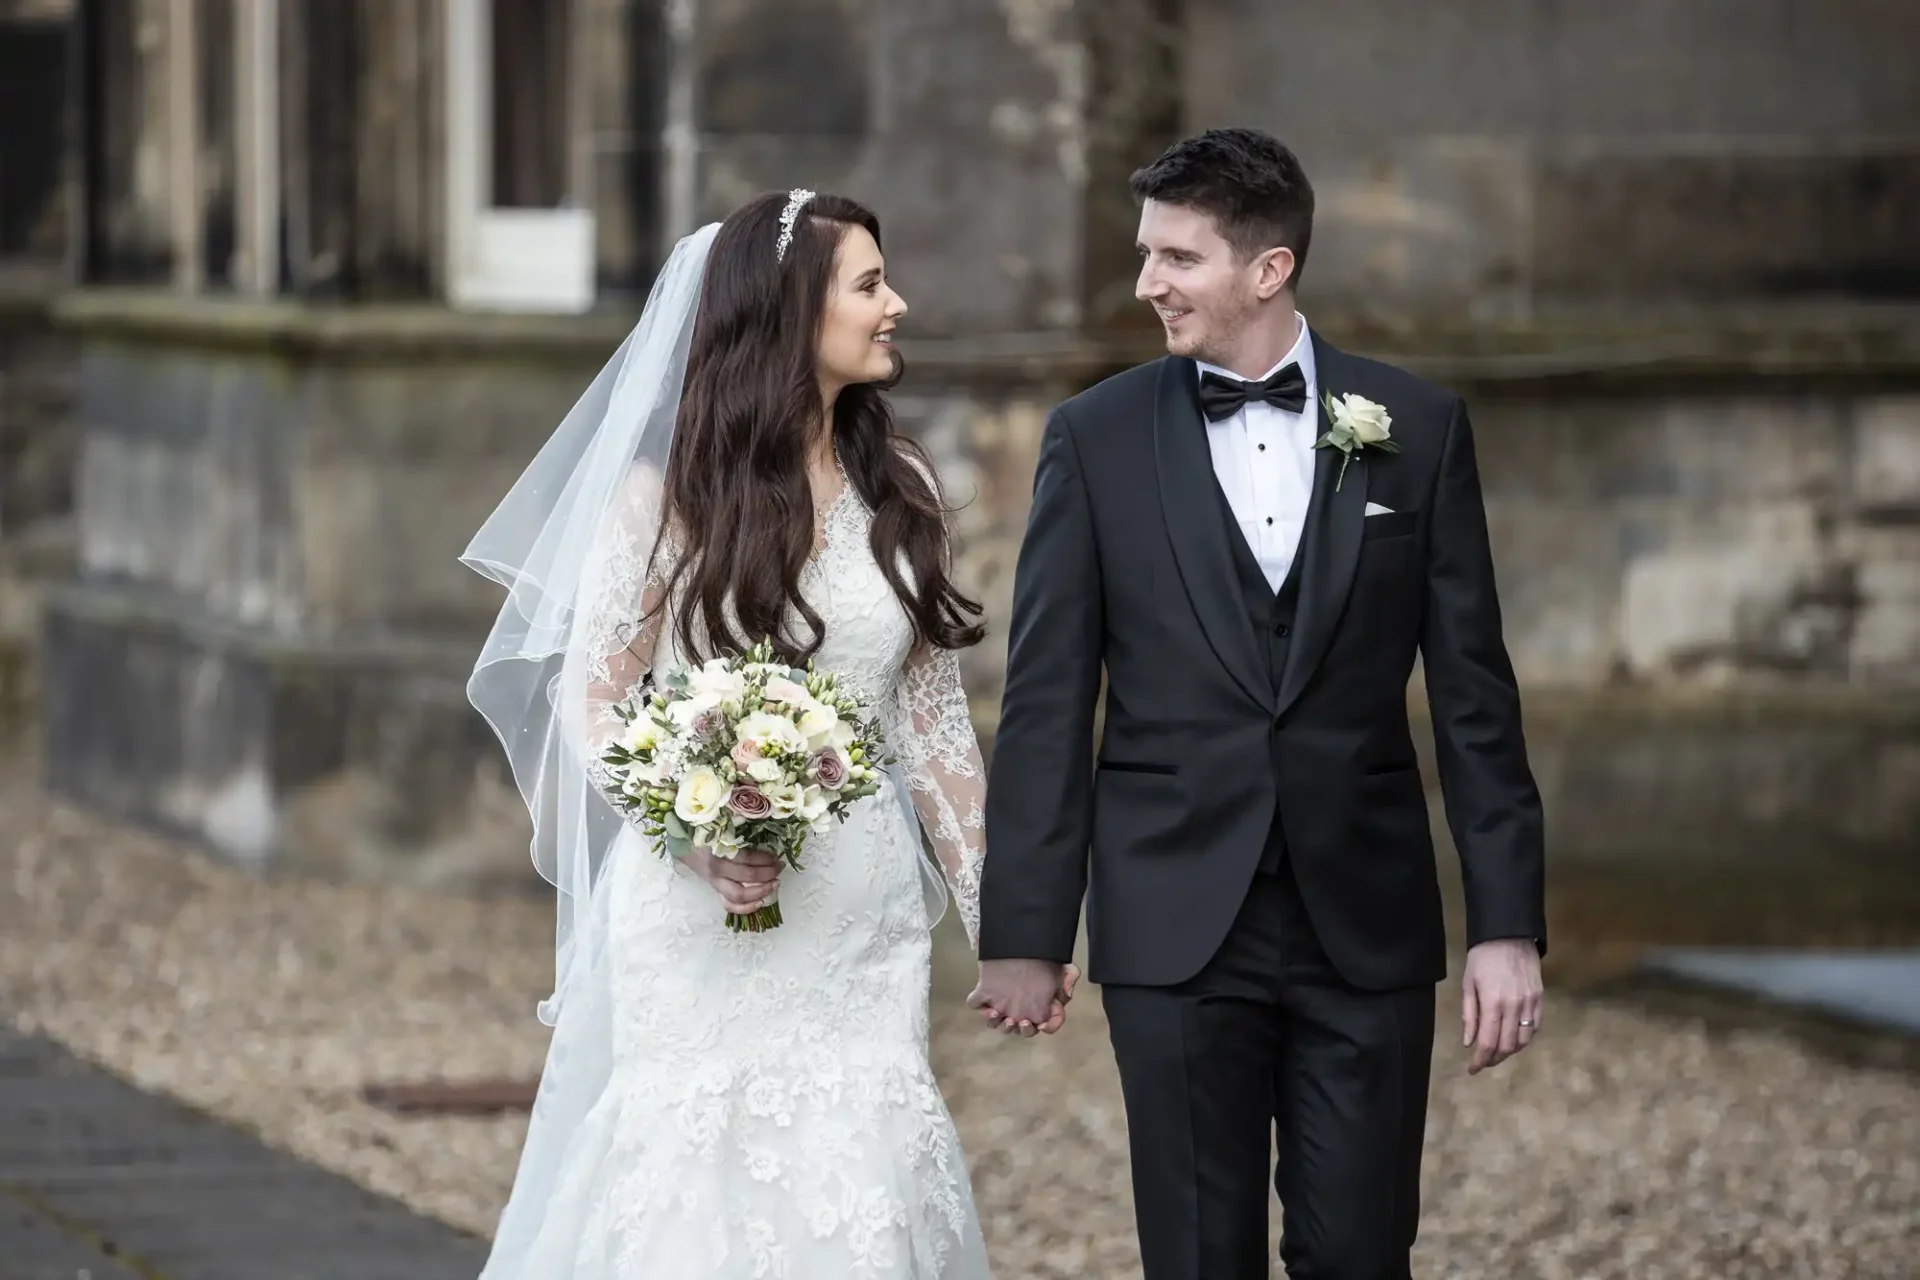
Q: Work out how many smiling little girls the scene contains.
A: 0